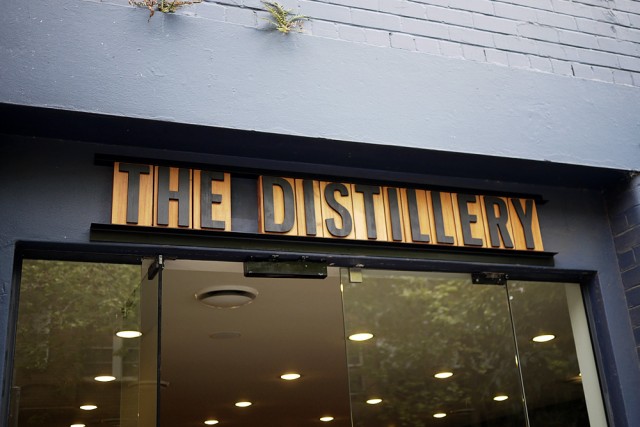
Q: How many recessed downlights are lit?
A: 14